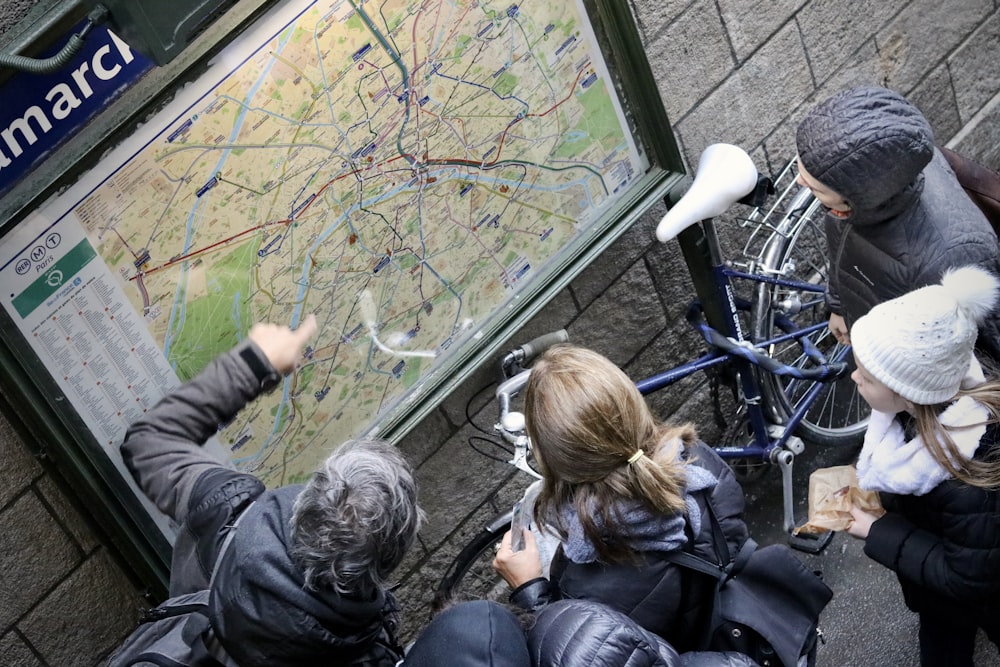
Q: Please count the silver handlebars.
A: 1